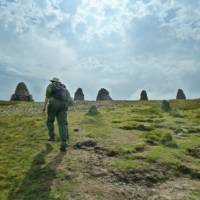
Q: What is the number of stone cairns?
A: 7